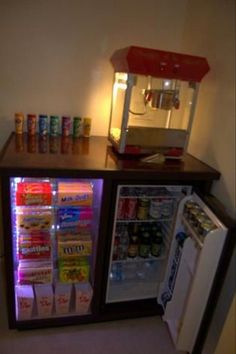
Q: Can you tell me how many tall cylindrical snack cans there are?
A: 7